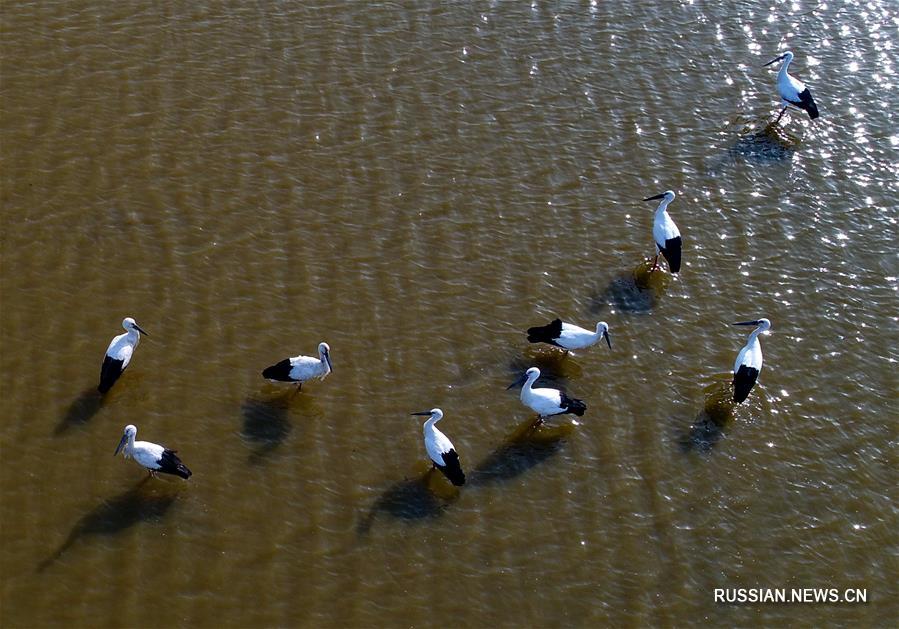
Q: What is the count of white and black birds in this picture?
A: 9